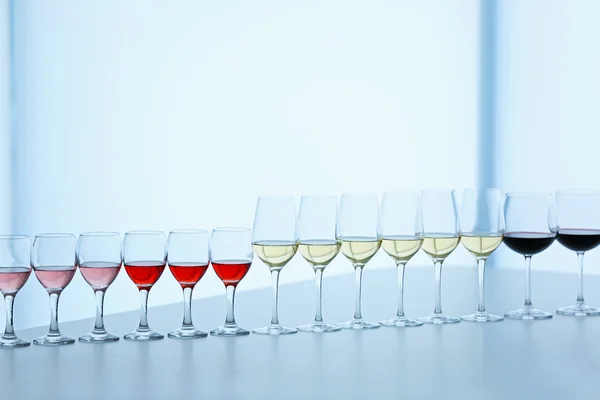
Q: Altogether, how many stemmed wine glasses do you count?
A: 14